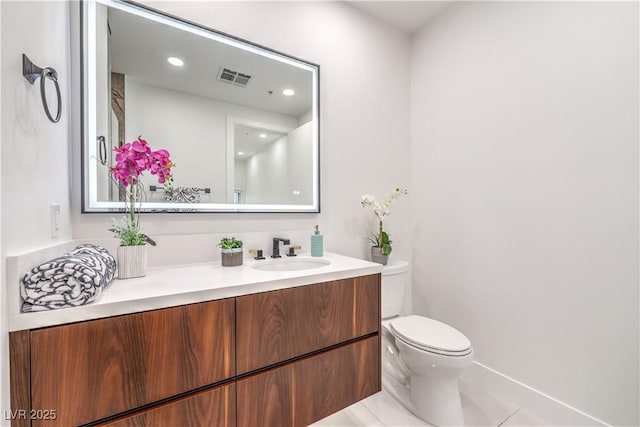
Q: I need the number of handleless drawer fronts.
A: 4